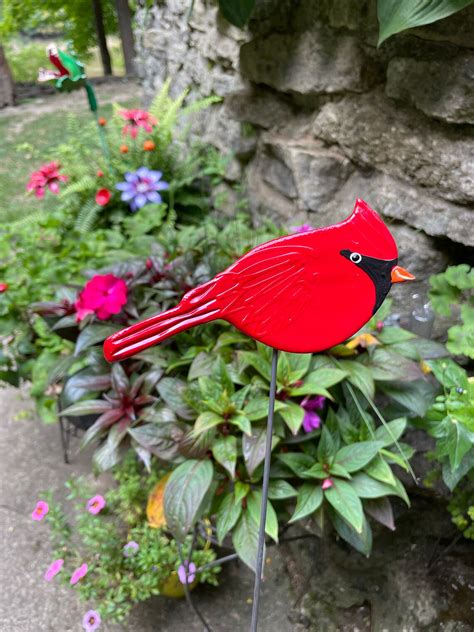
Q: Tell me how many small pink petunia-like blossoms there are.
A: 7